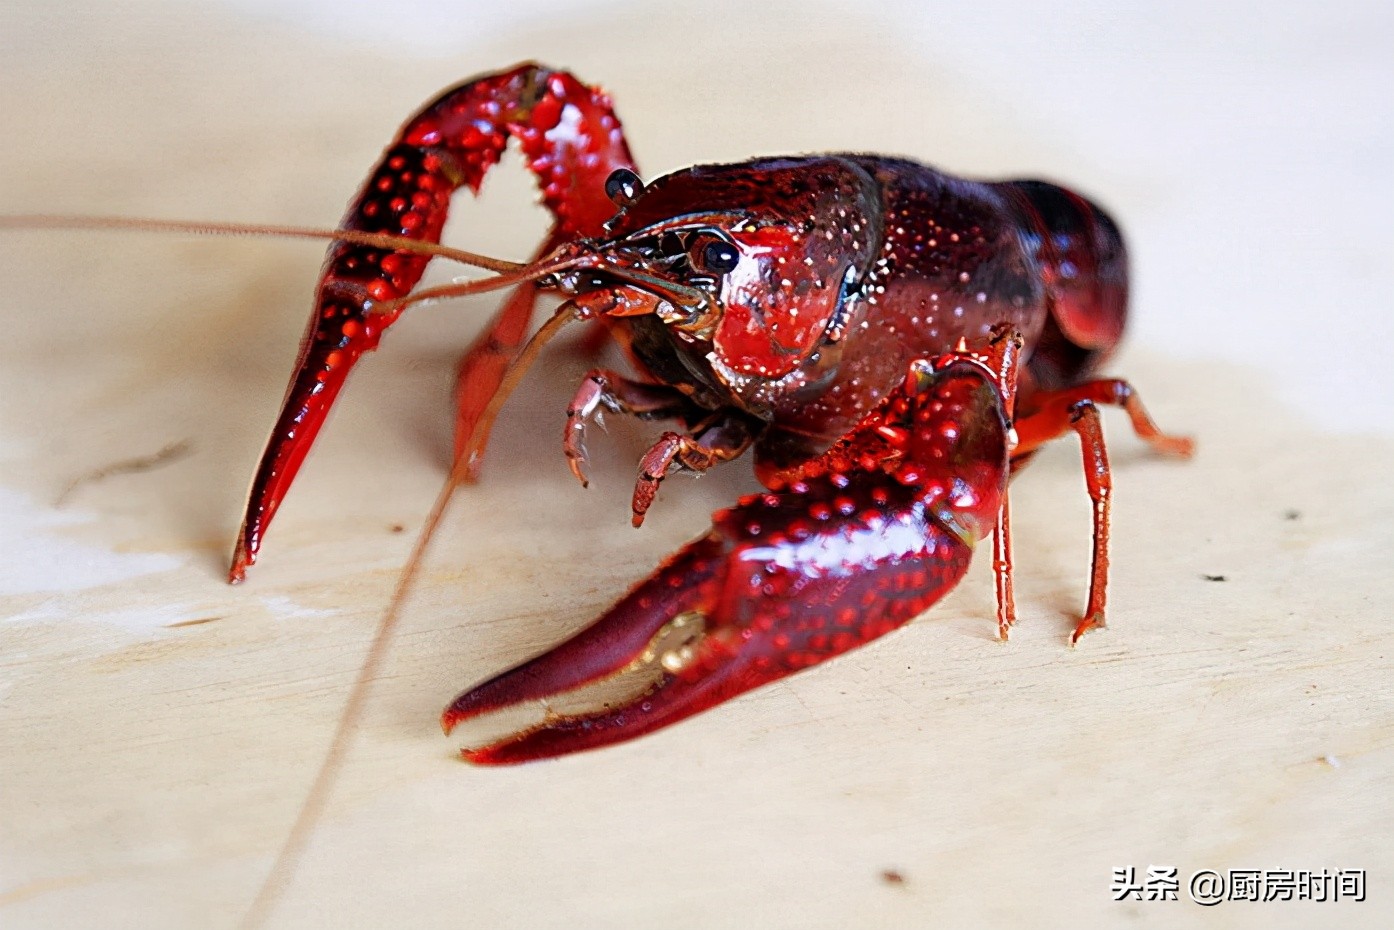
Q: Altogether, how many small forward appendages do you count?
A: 2